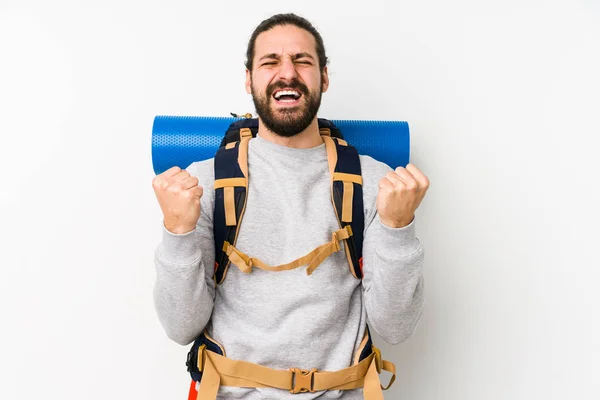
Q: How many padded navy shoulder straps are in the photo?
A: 2